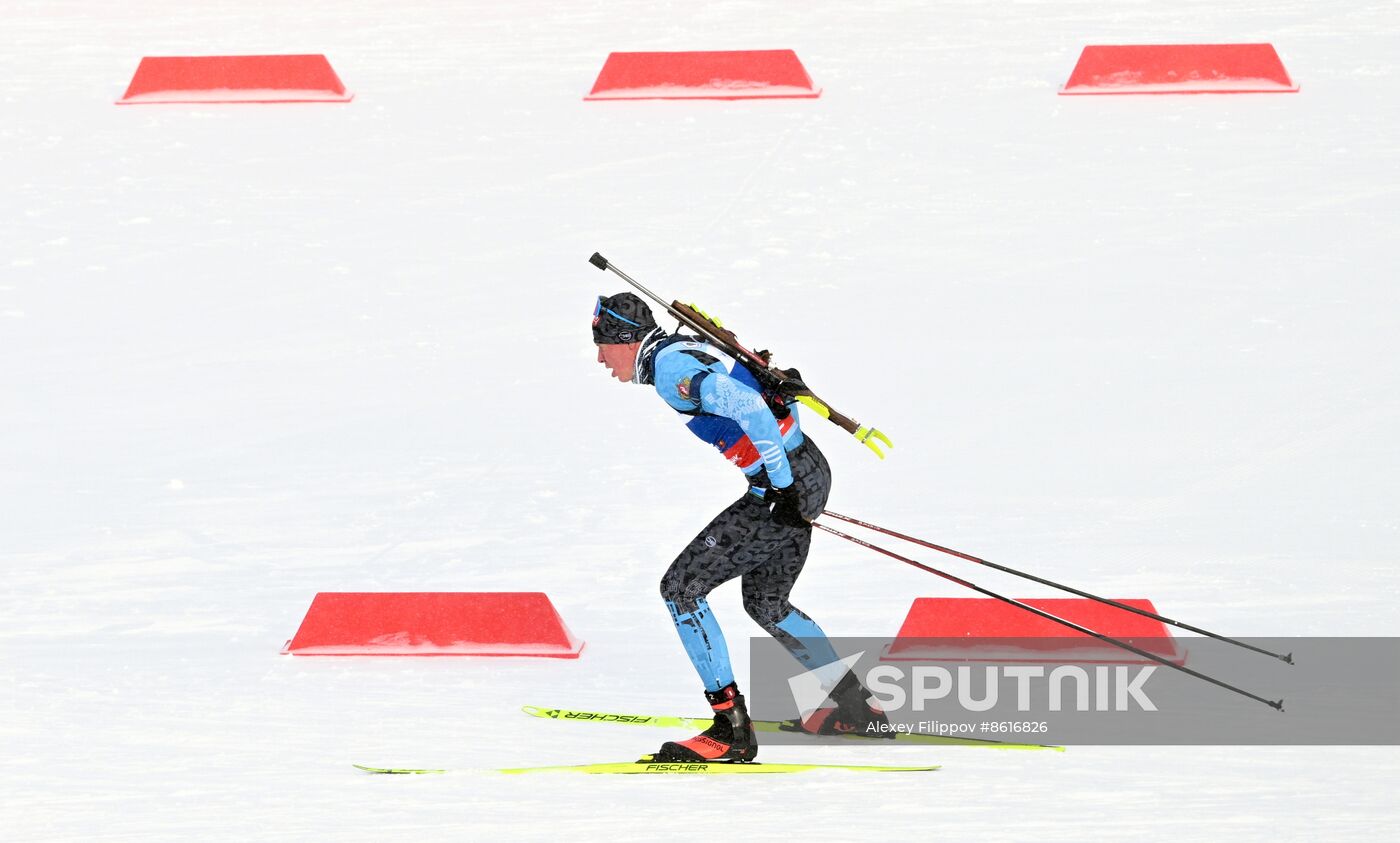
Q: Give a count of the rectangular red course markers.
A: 5